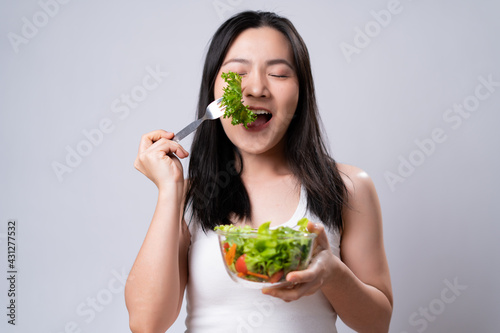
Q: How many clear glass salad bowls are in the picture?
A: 1